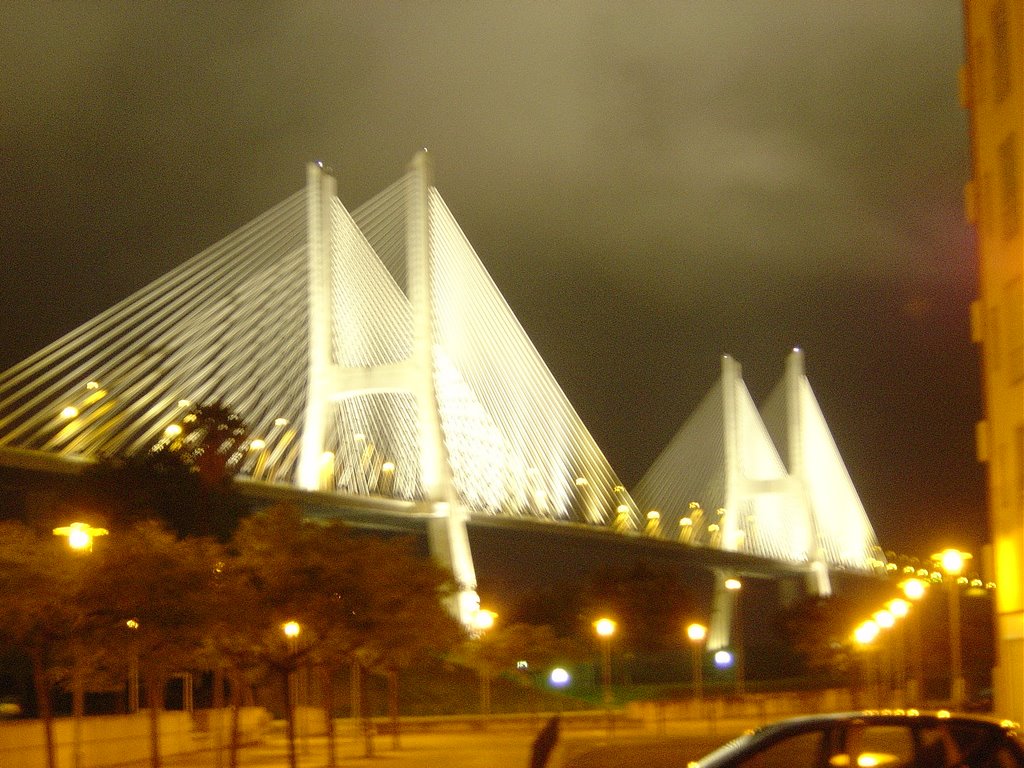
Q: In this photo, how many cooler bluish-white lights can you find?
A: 2